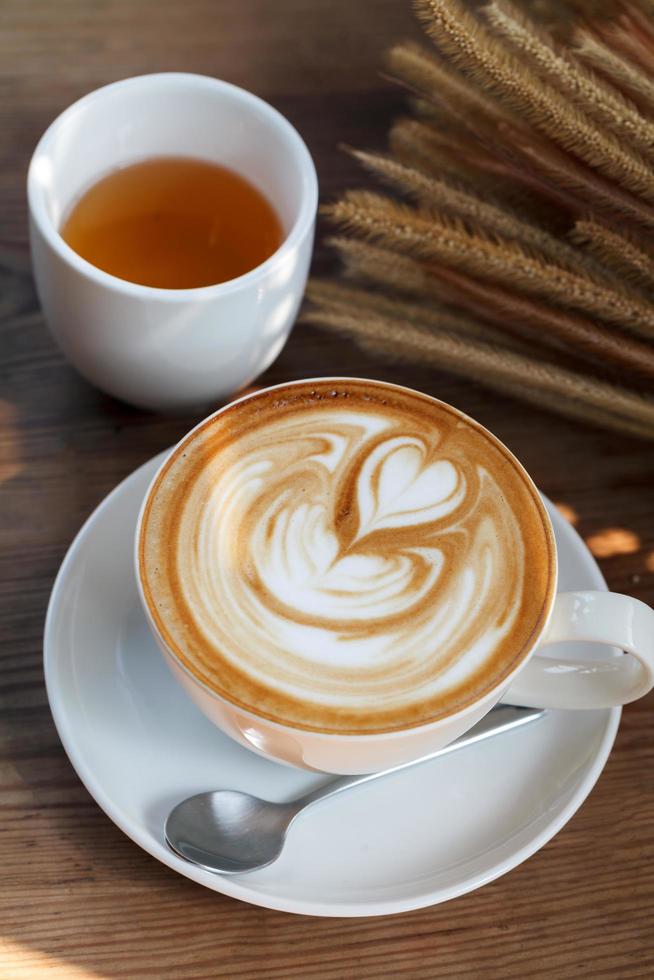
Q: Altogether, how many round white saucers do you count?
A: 1